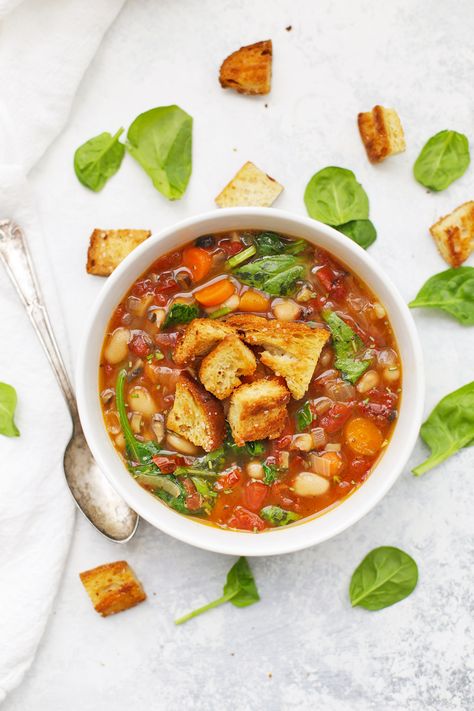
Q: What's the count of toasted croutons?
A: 11